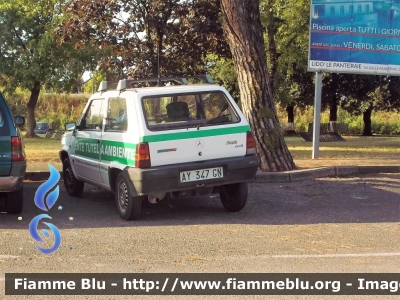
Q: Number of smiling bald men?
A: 0